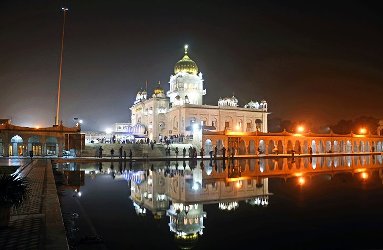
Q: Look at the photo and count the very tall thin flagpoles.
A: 1